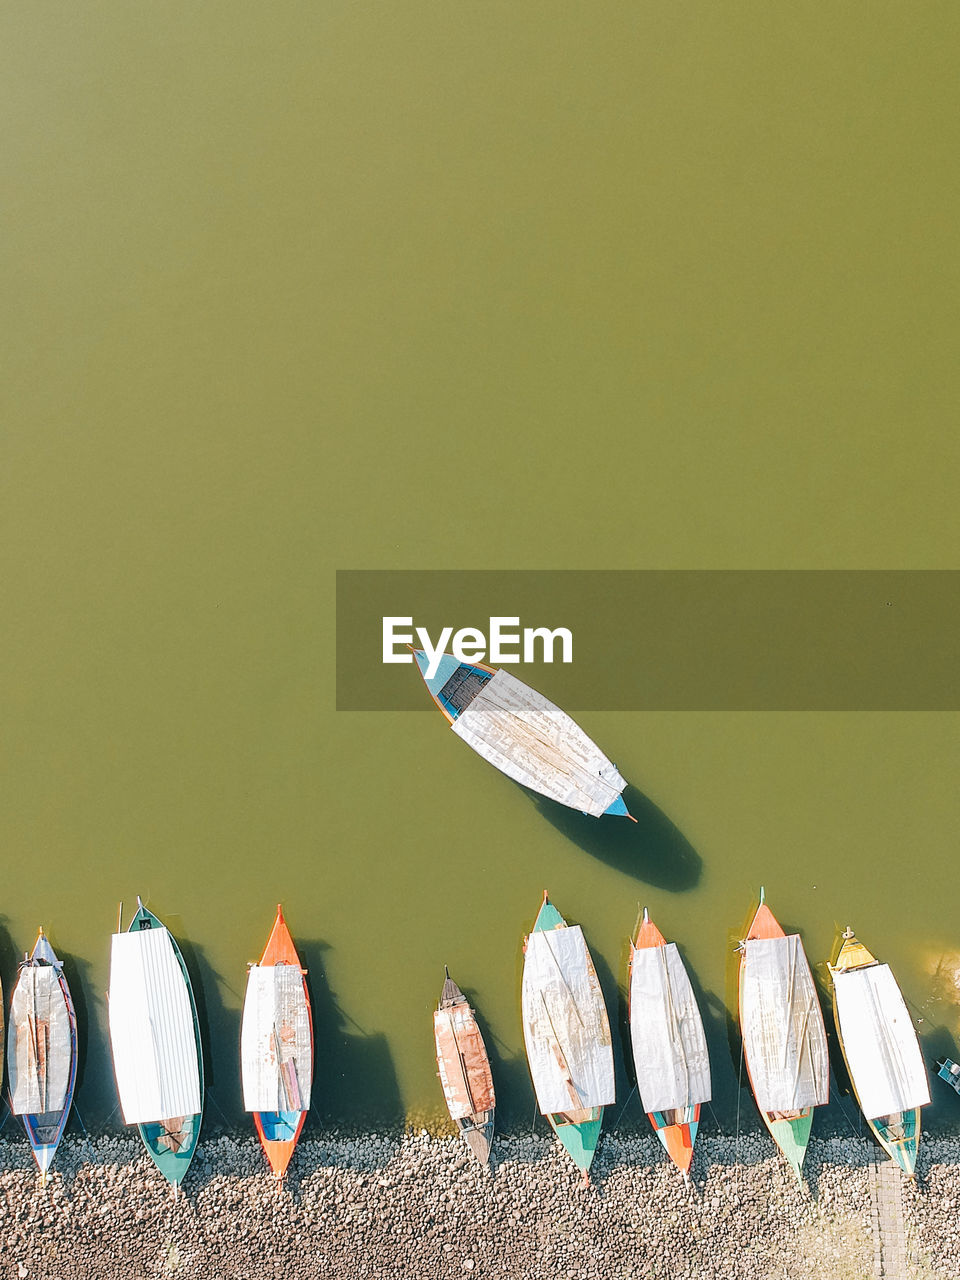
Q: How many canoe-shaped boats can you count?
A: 9